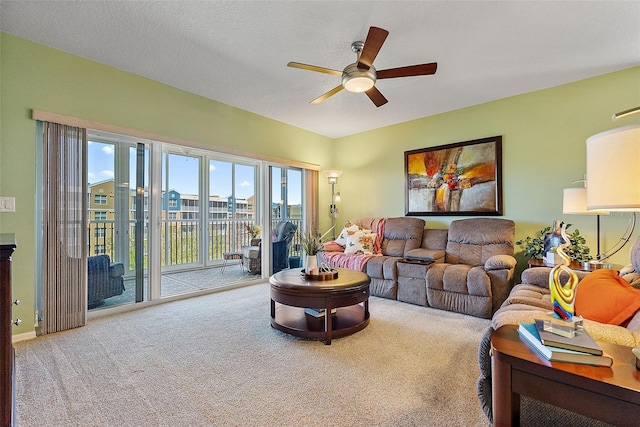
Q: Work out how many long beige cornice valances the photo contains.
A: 1